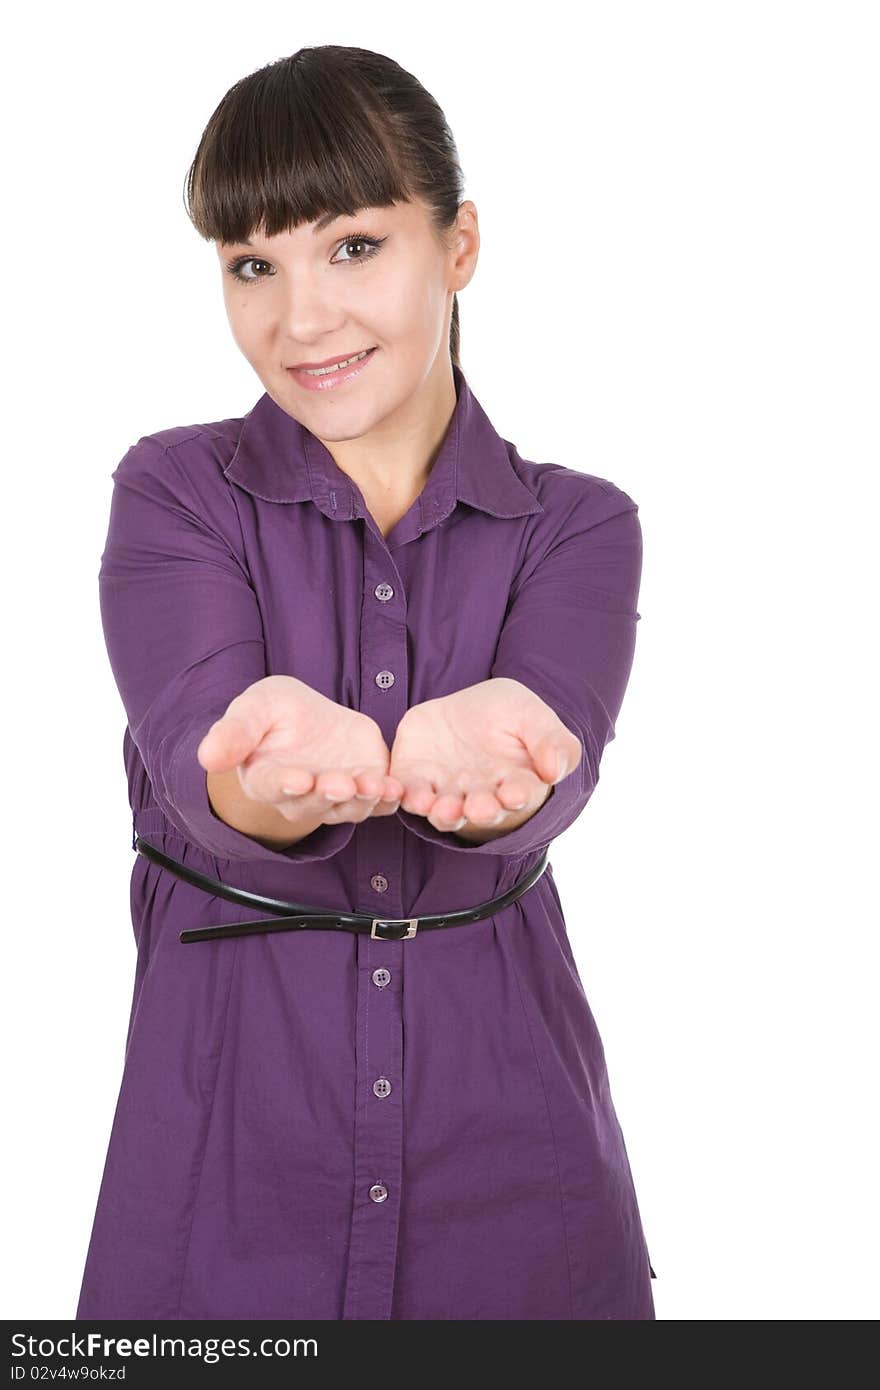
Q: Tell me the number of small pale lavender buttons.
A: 6